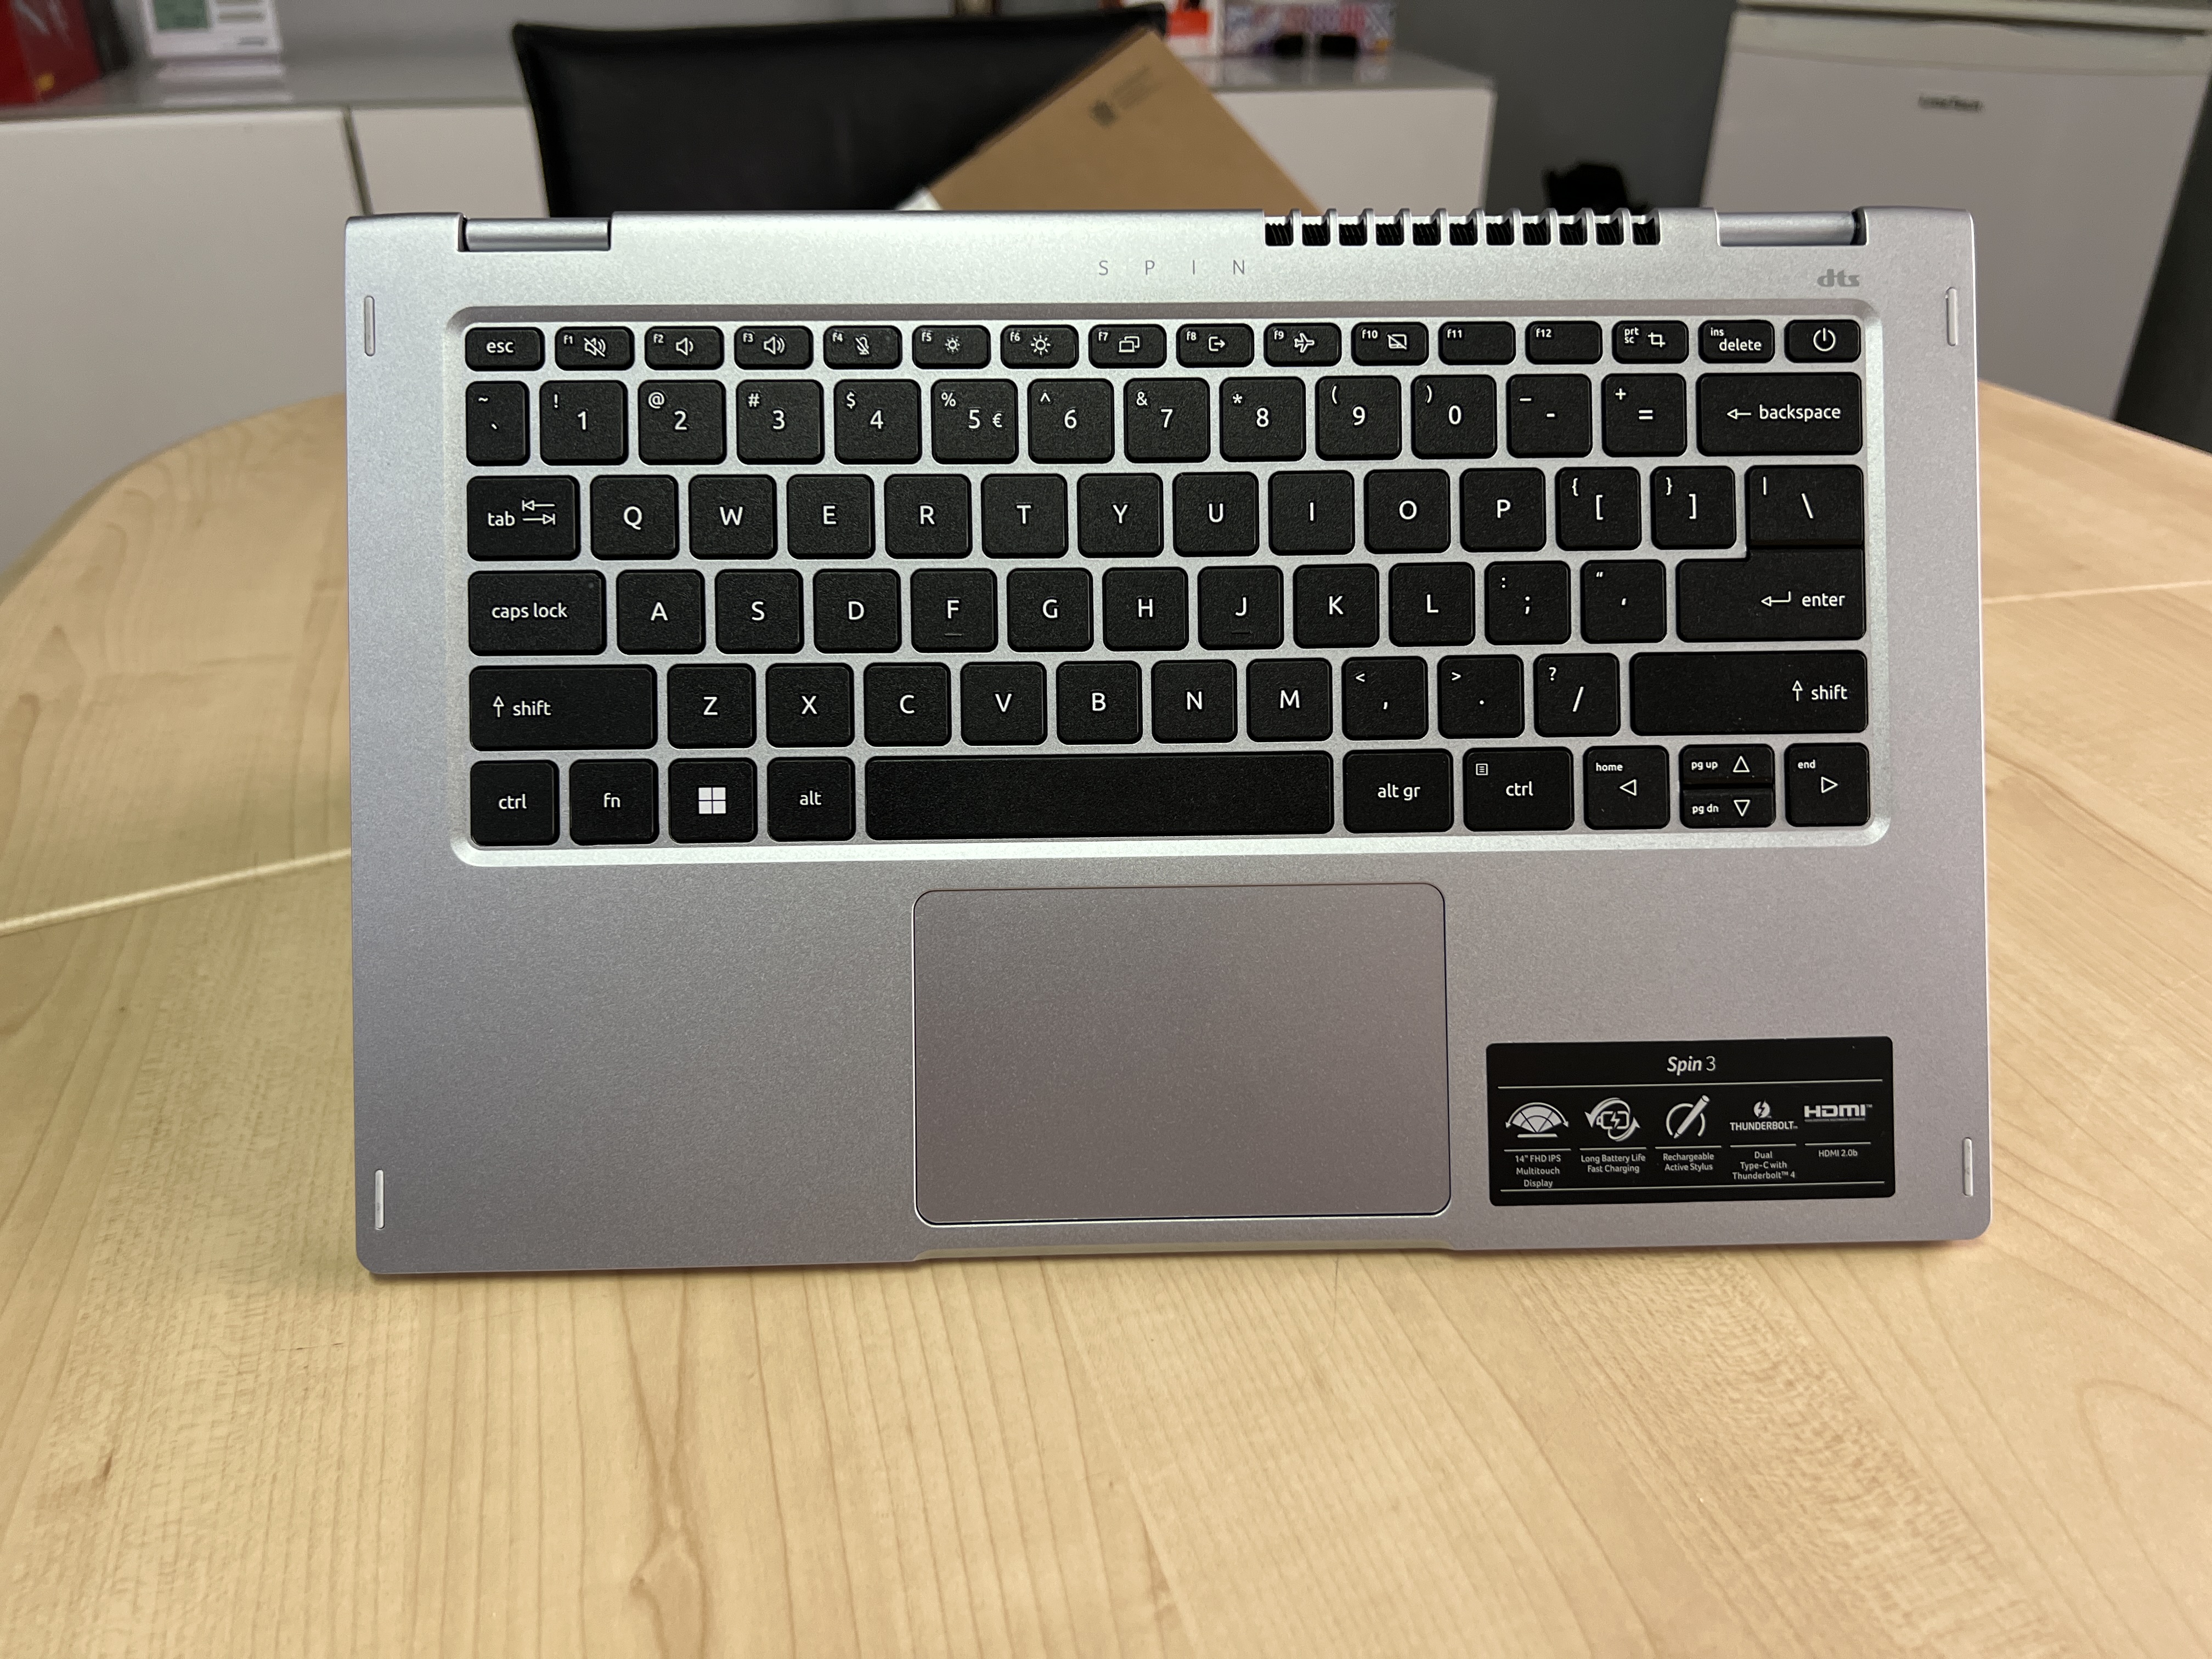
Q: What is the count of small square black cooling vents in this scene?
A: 11